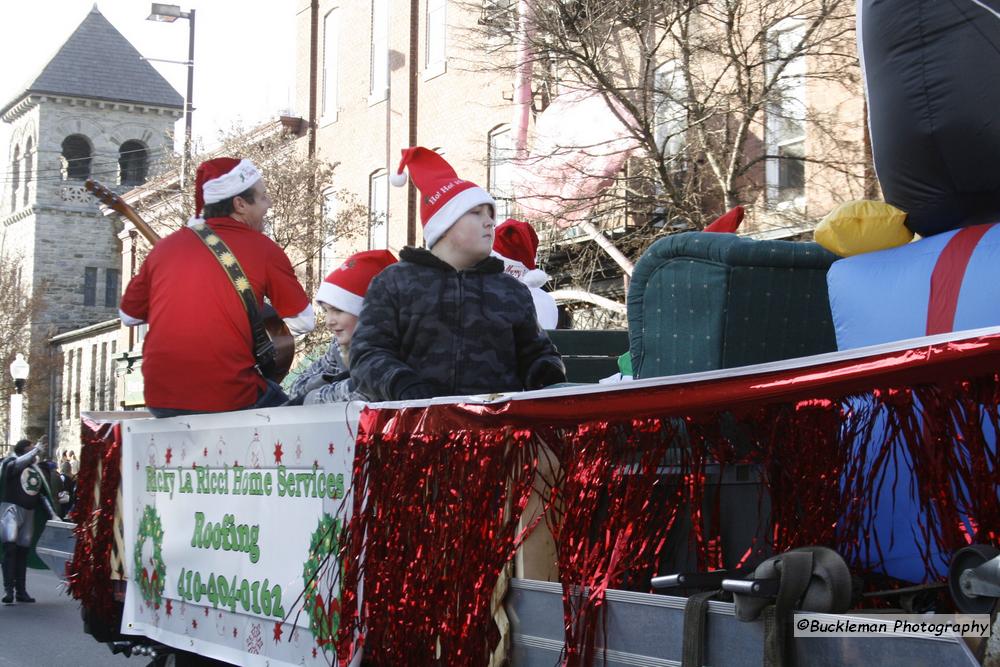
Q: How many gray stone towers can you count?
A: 1